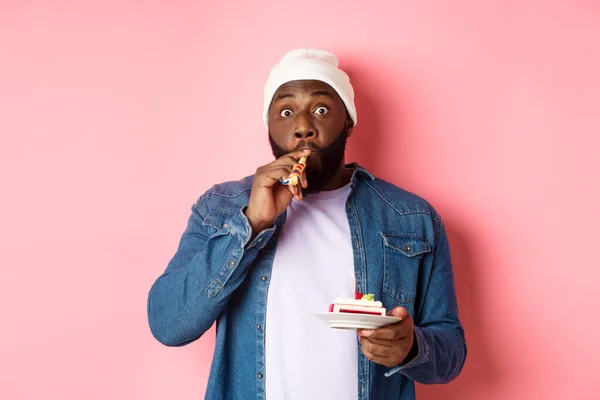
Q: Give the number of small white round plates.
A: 1